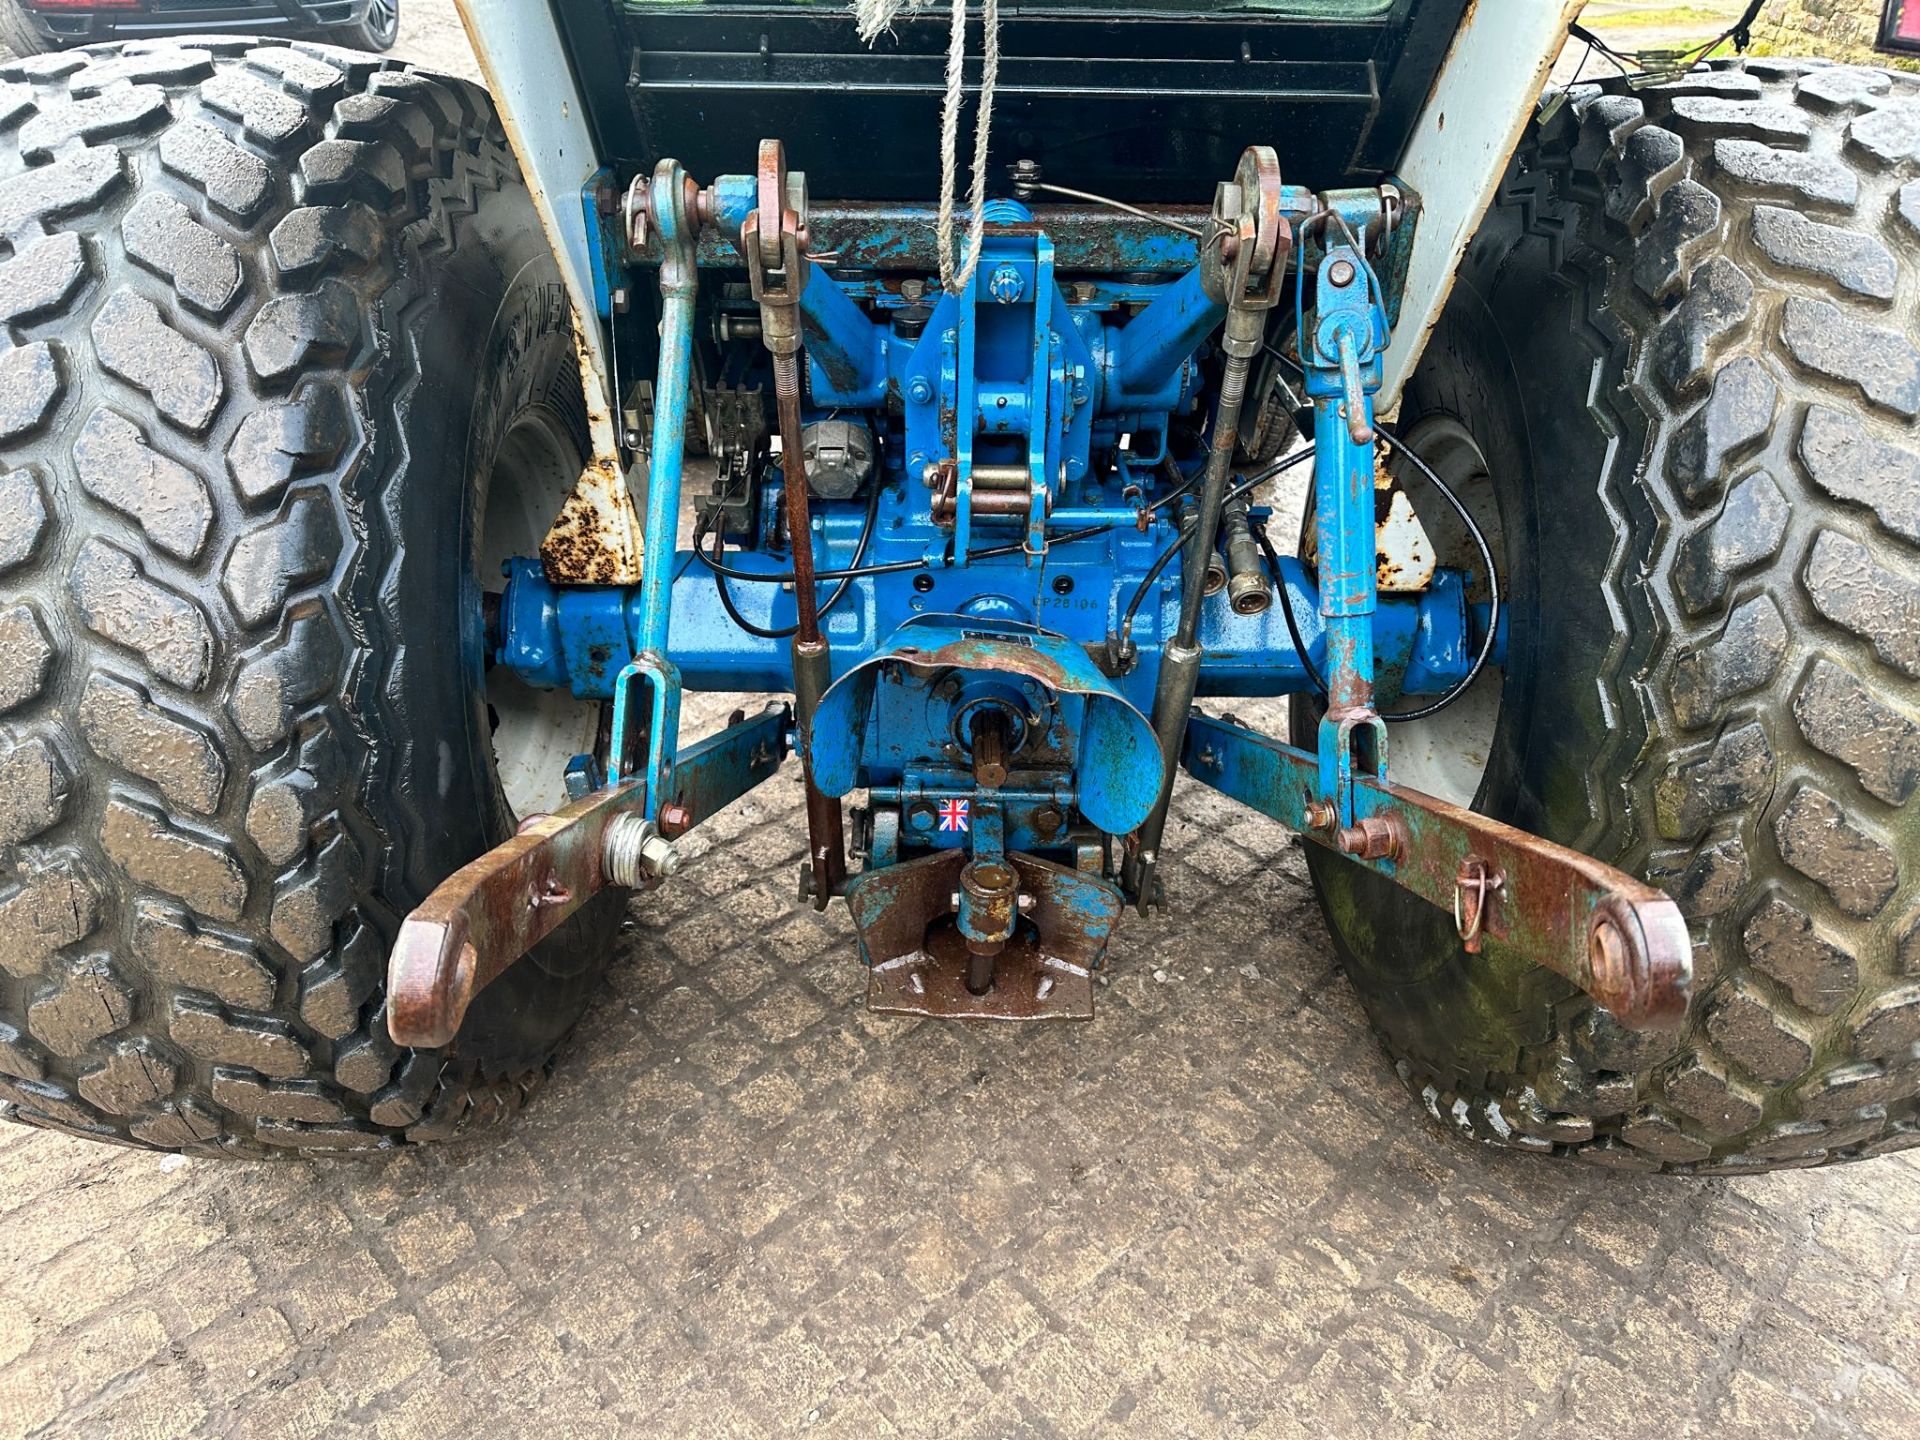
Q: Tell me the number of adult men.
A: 0